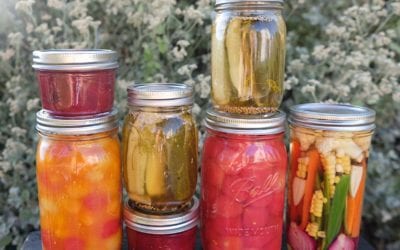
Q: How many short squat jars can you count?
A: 2